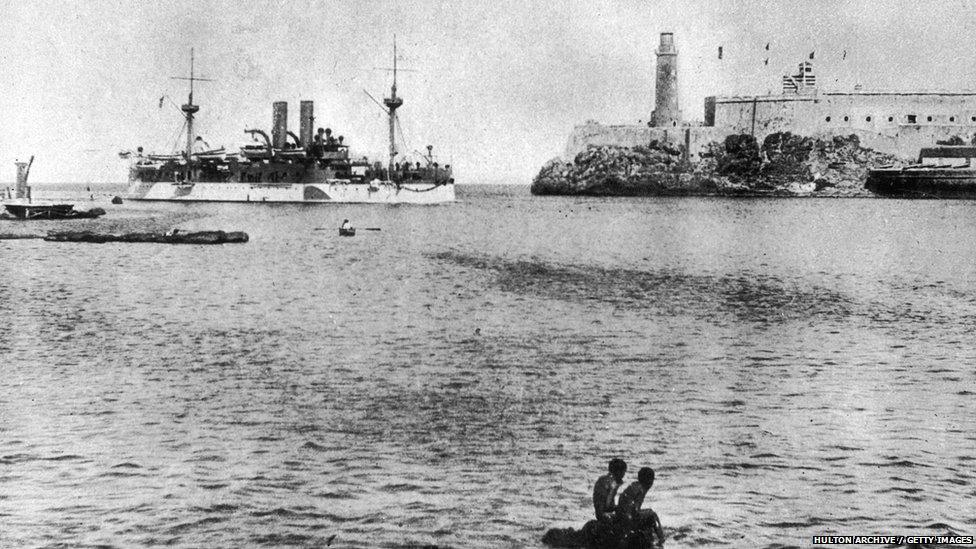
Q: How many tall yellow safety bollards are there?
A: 0